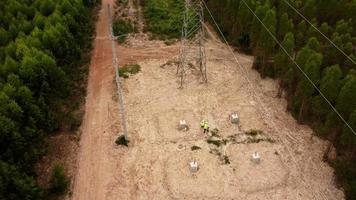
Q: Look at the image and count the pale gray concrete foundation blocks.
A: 4